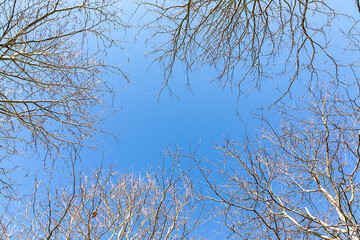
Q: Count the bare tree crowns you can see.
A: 4